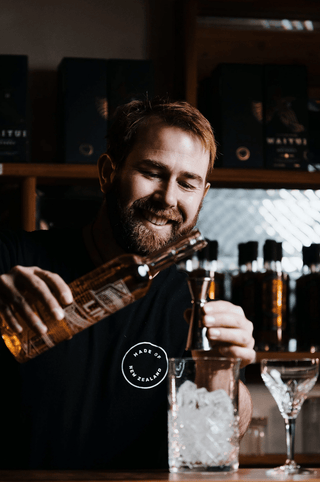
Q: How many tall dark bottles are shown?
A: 4